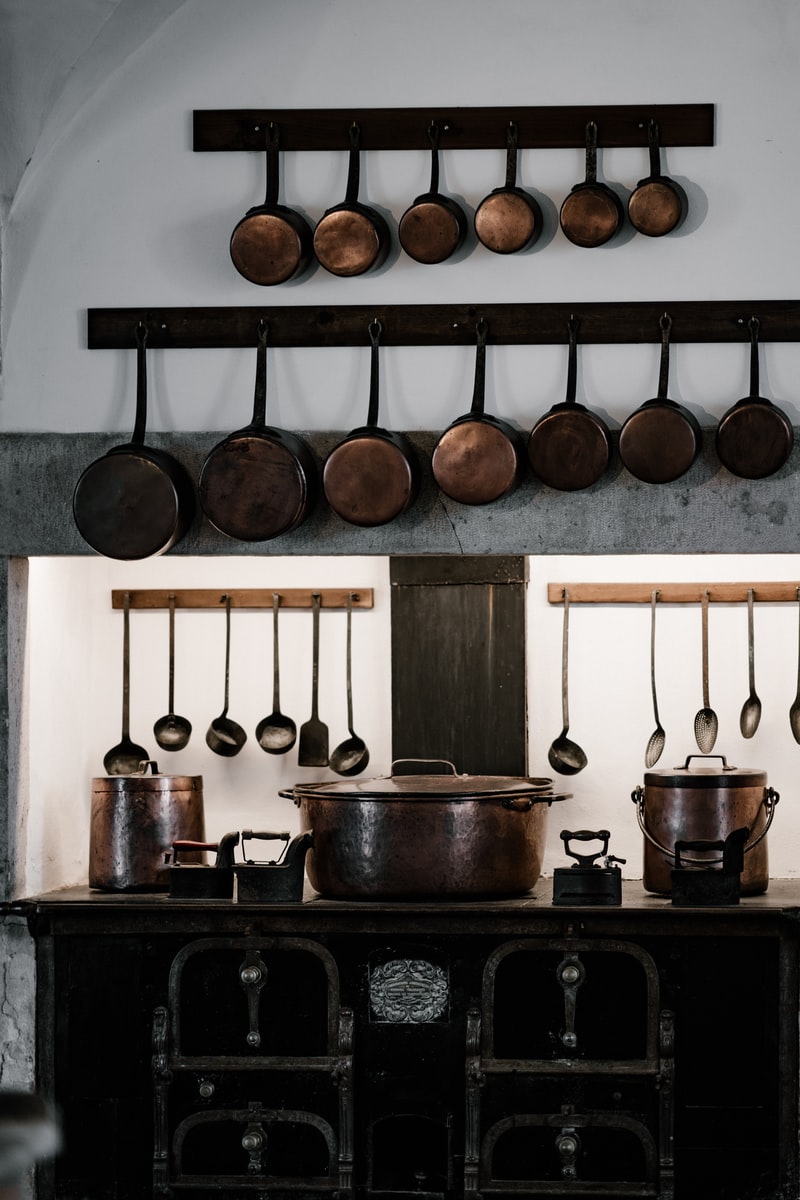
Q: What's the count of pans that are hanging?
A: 13